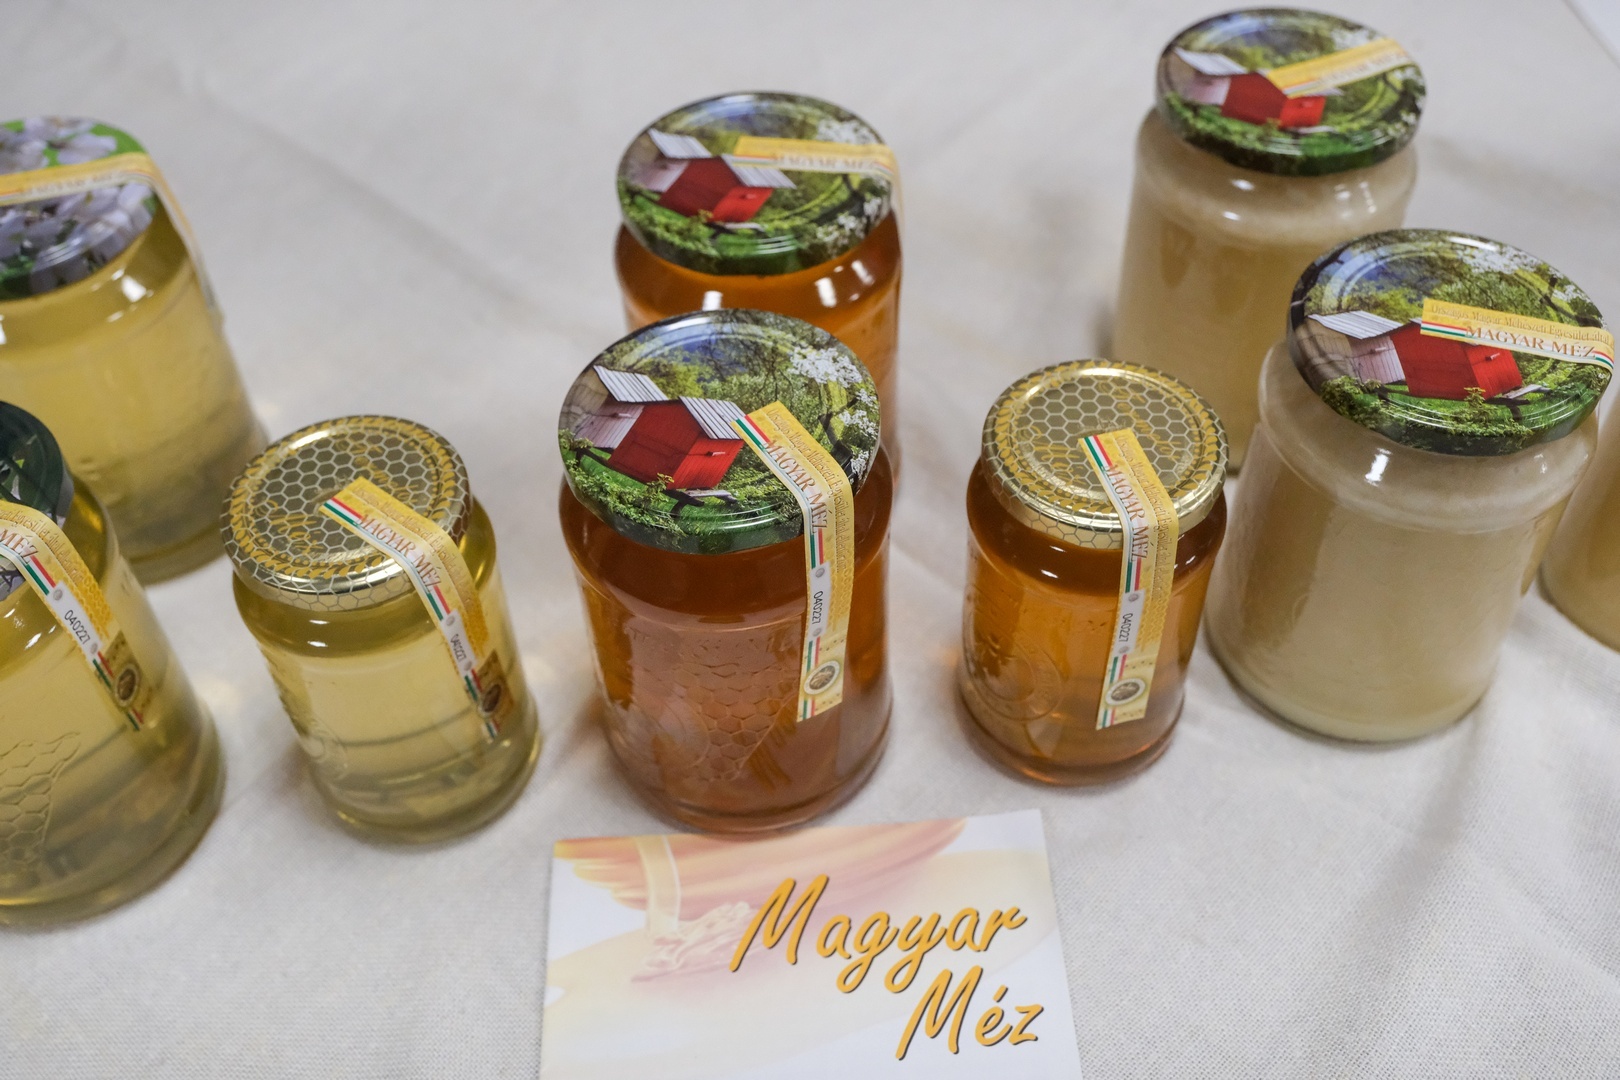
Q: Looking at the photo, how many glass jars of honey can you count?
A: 9